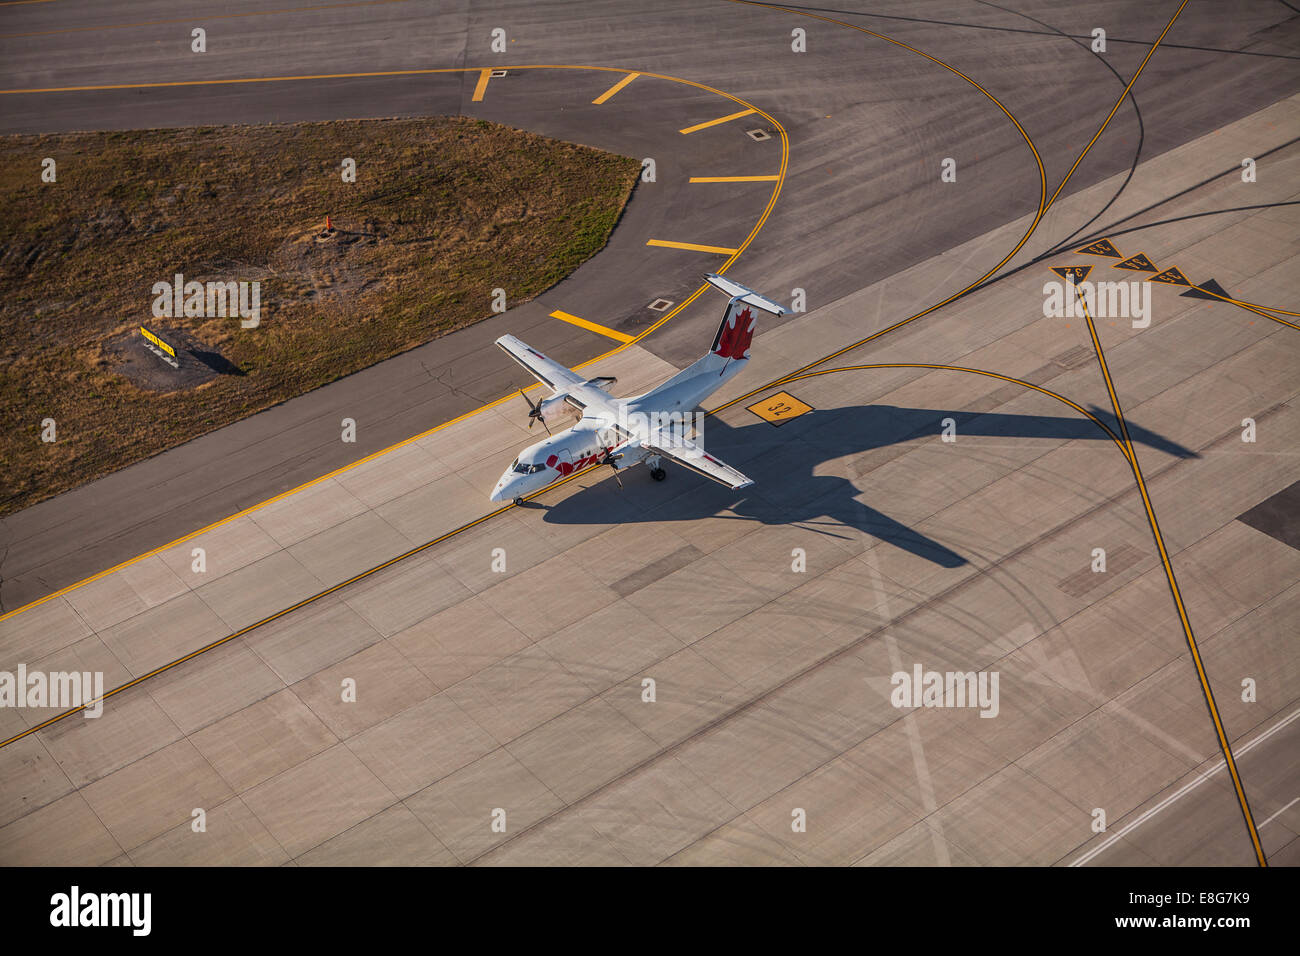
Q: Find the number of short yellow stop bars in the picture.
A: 6